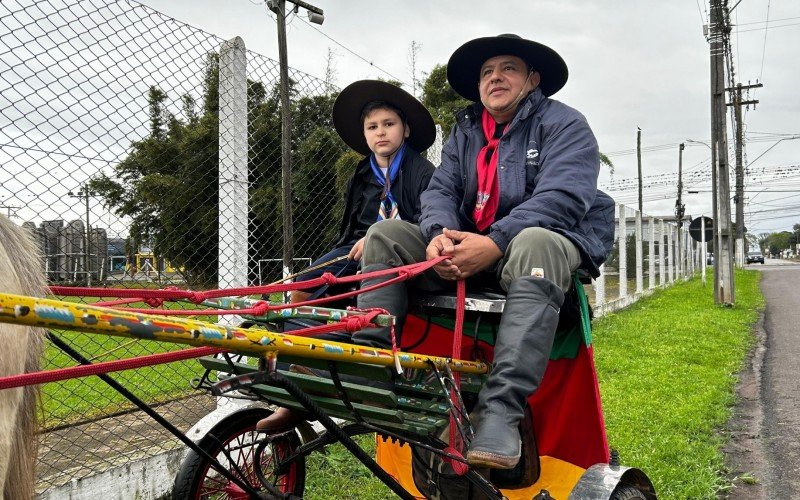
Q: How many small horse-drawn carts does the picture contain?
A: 1